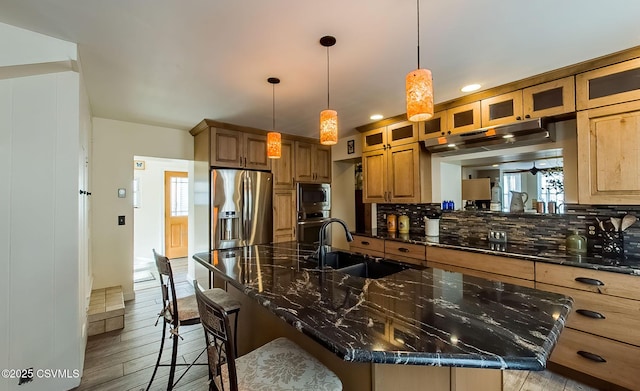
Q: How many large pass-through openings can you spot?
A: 1